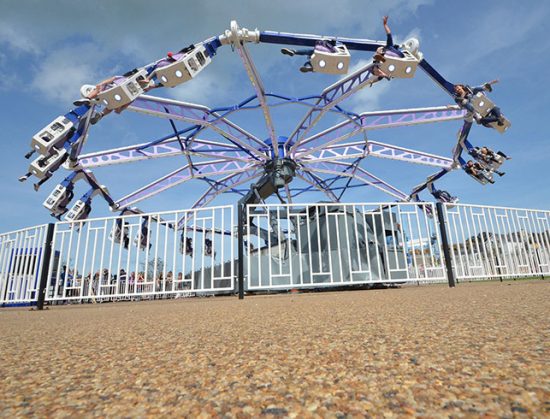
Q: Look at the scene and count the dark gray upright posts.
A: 3